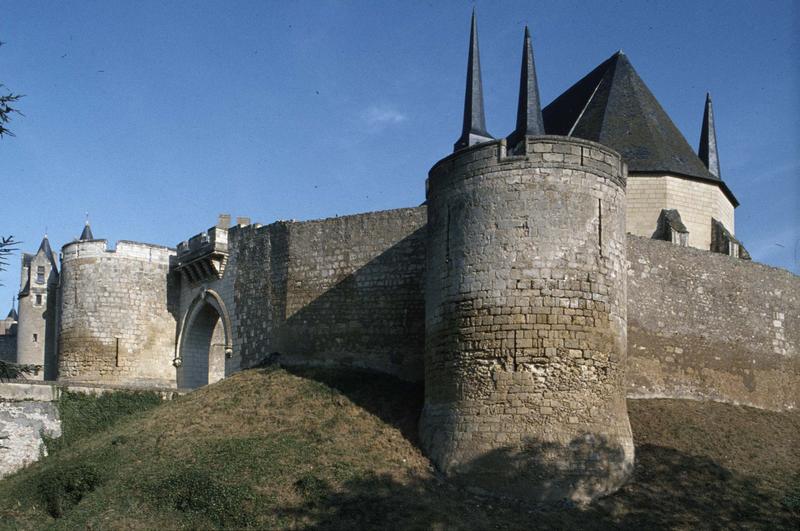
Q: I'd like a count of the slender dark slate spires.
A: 3